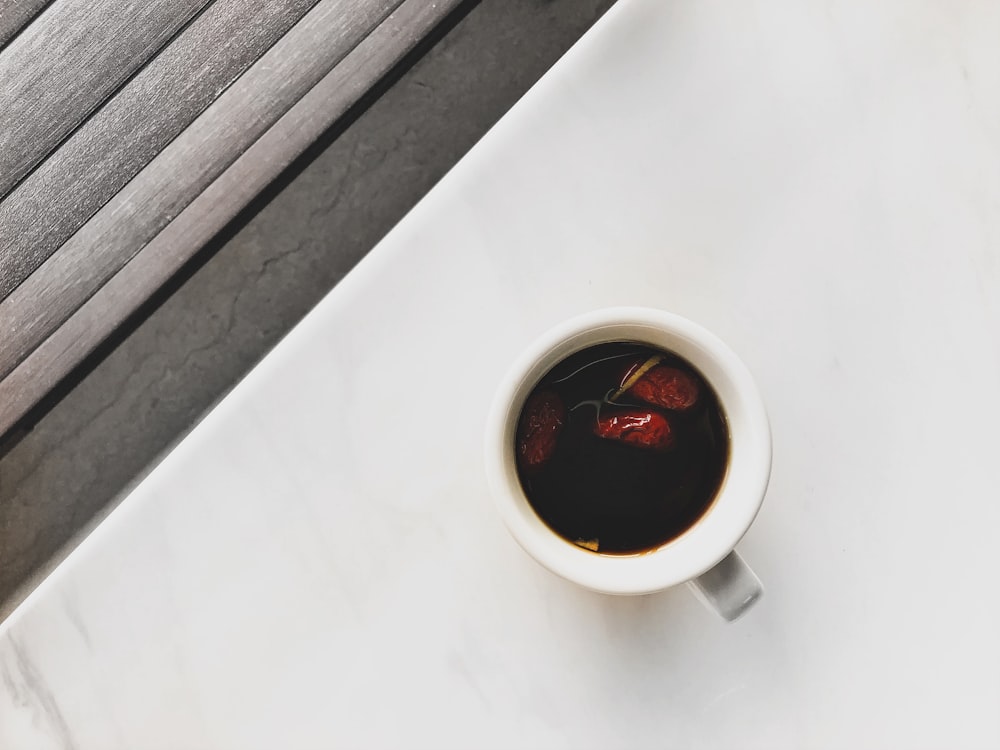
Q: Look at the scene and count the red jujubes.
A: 3